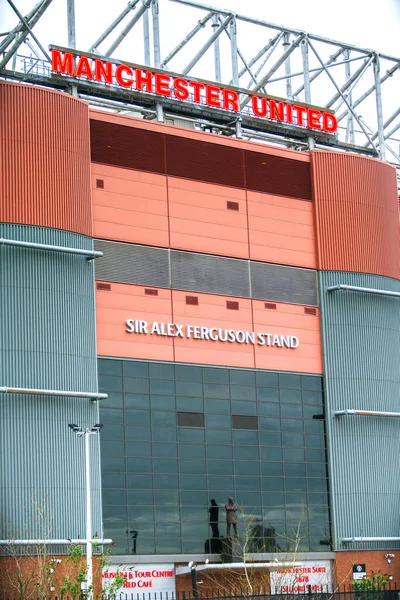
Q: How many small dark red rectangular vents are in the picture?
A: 8